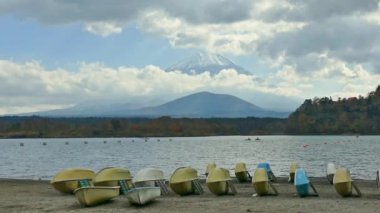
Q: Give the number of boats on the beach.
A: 15